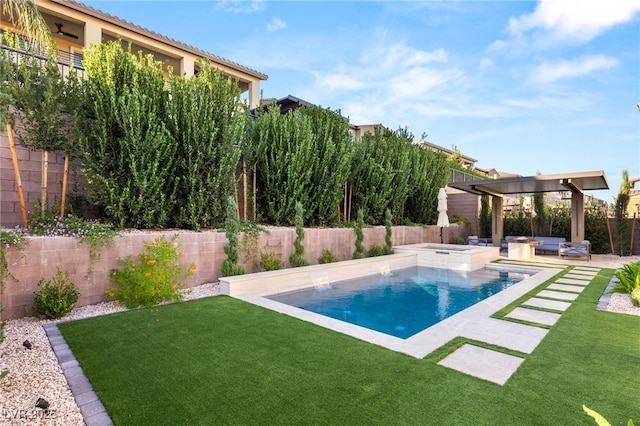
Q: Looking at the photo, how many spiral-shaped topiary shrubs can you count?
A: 4